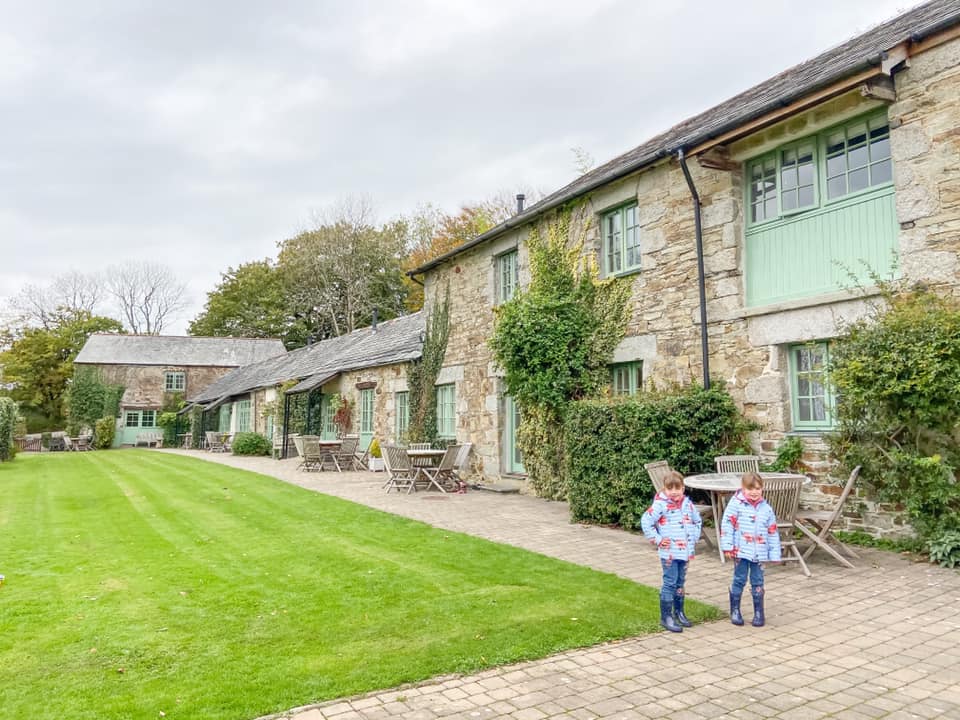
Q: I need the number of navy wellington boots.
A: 4